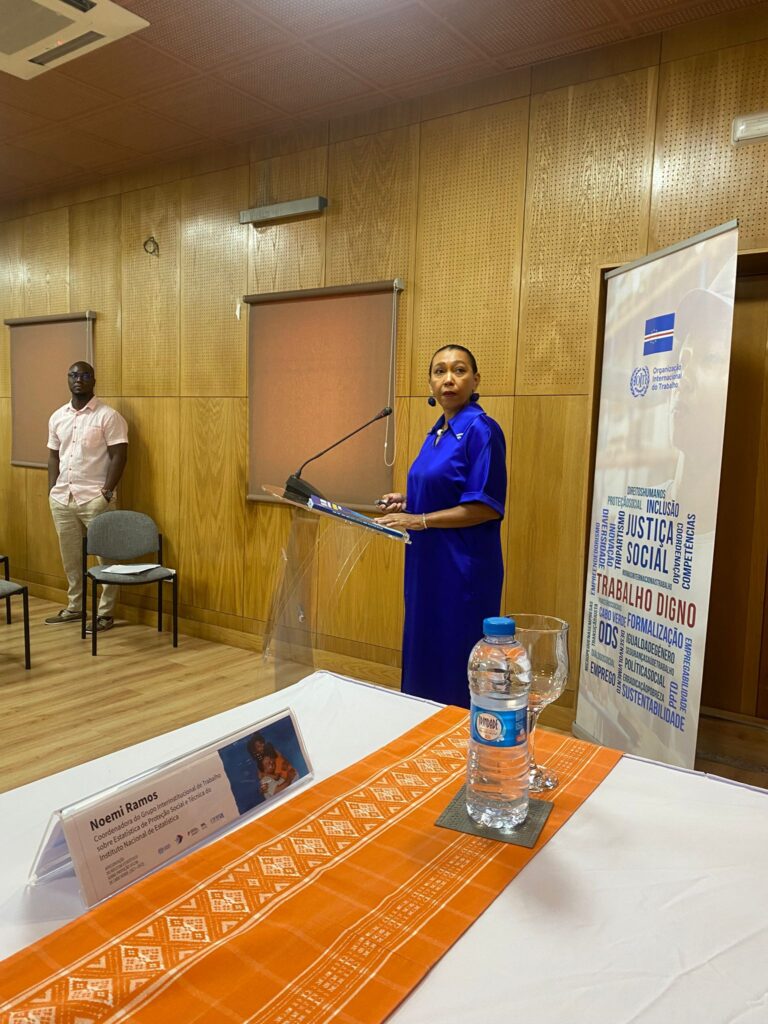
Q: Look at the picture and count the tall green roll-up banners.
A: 0